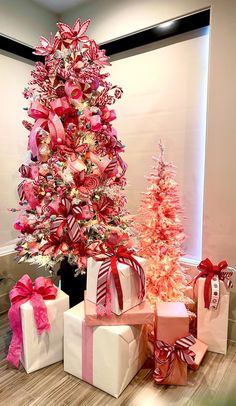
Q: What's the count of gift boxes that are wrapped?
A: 7